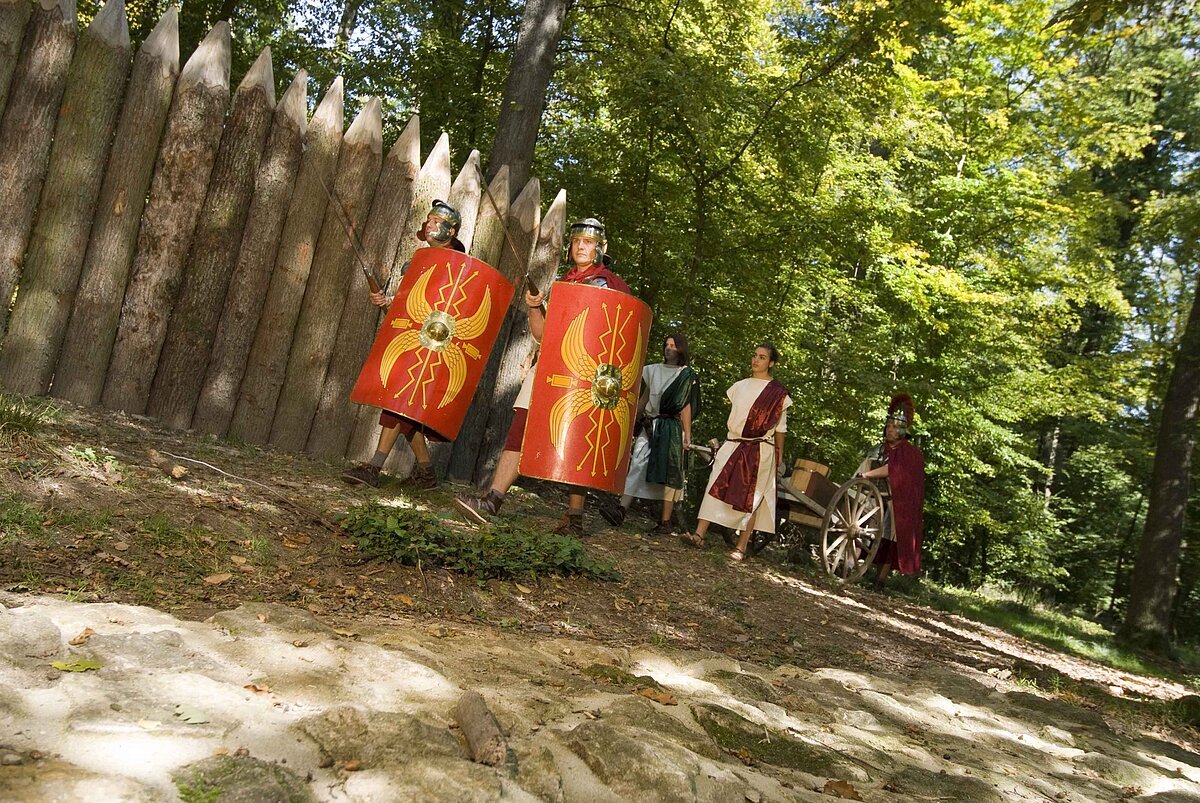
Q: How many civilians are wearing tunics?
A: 2